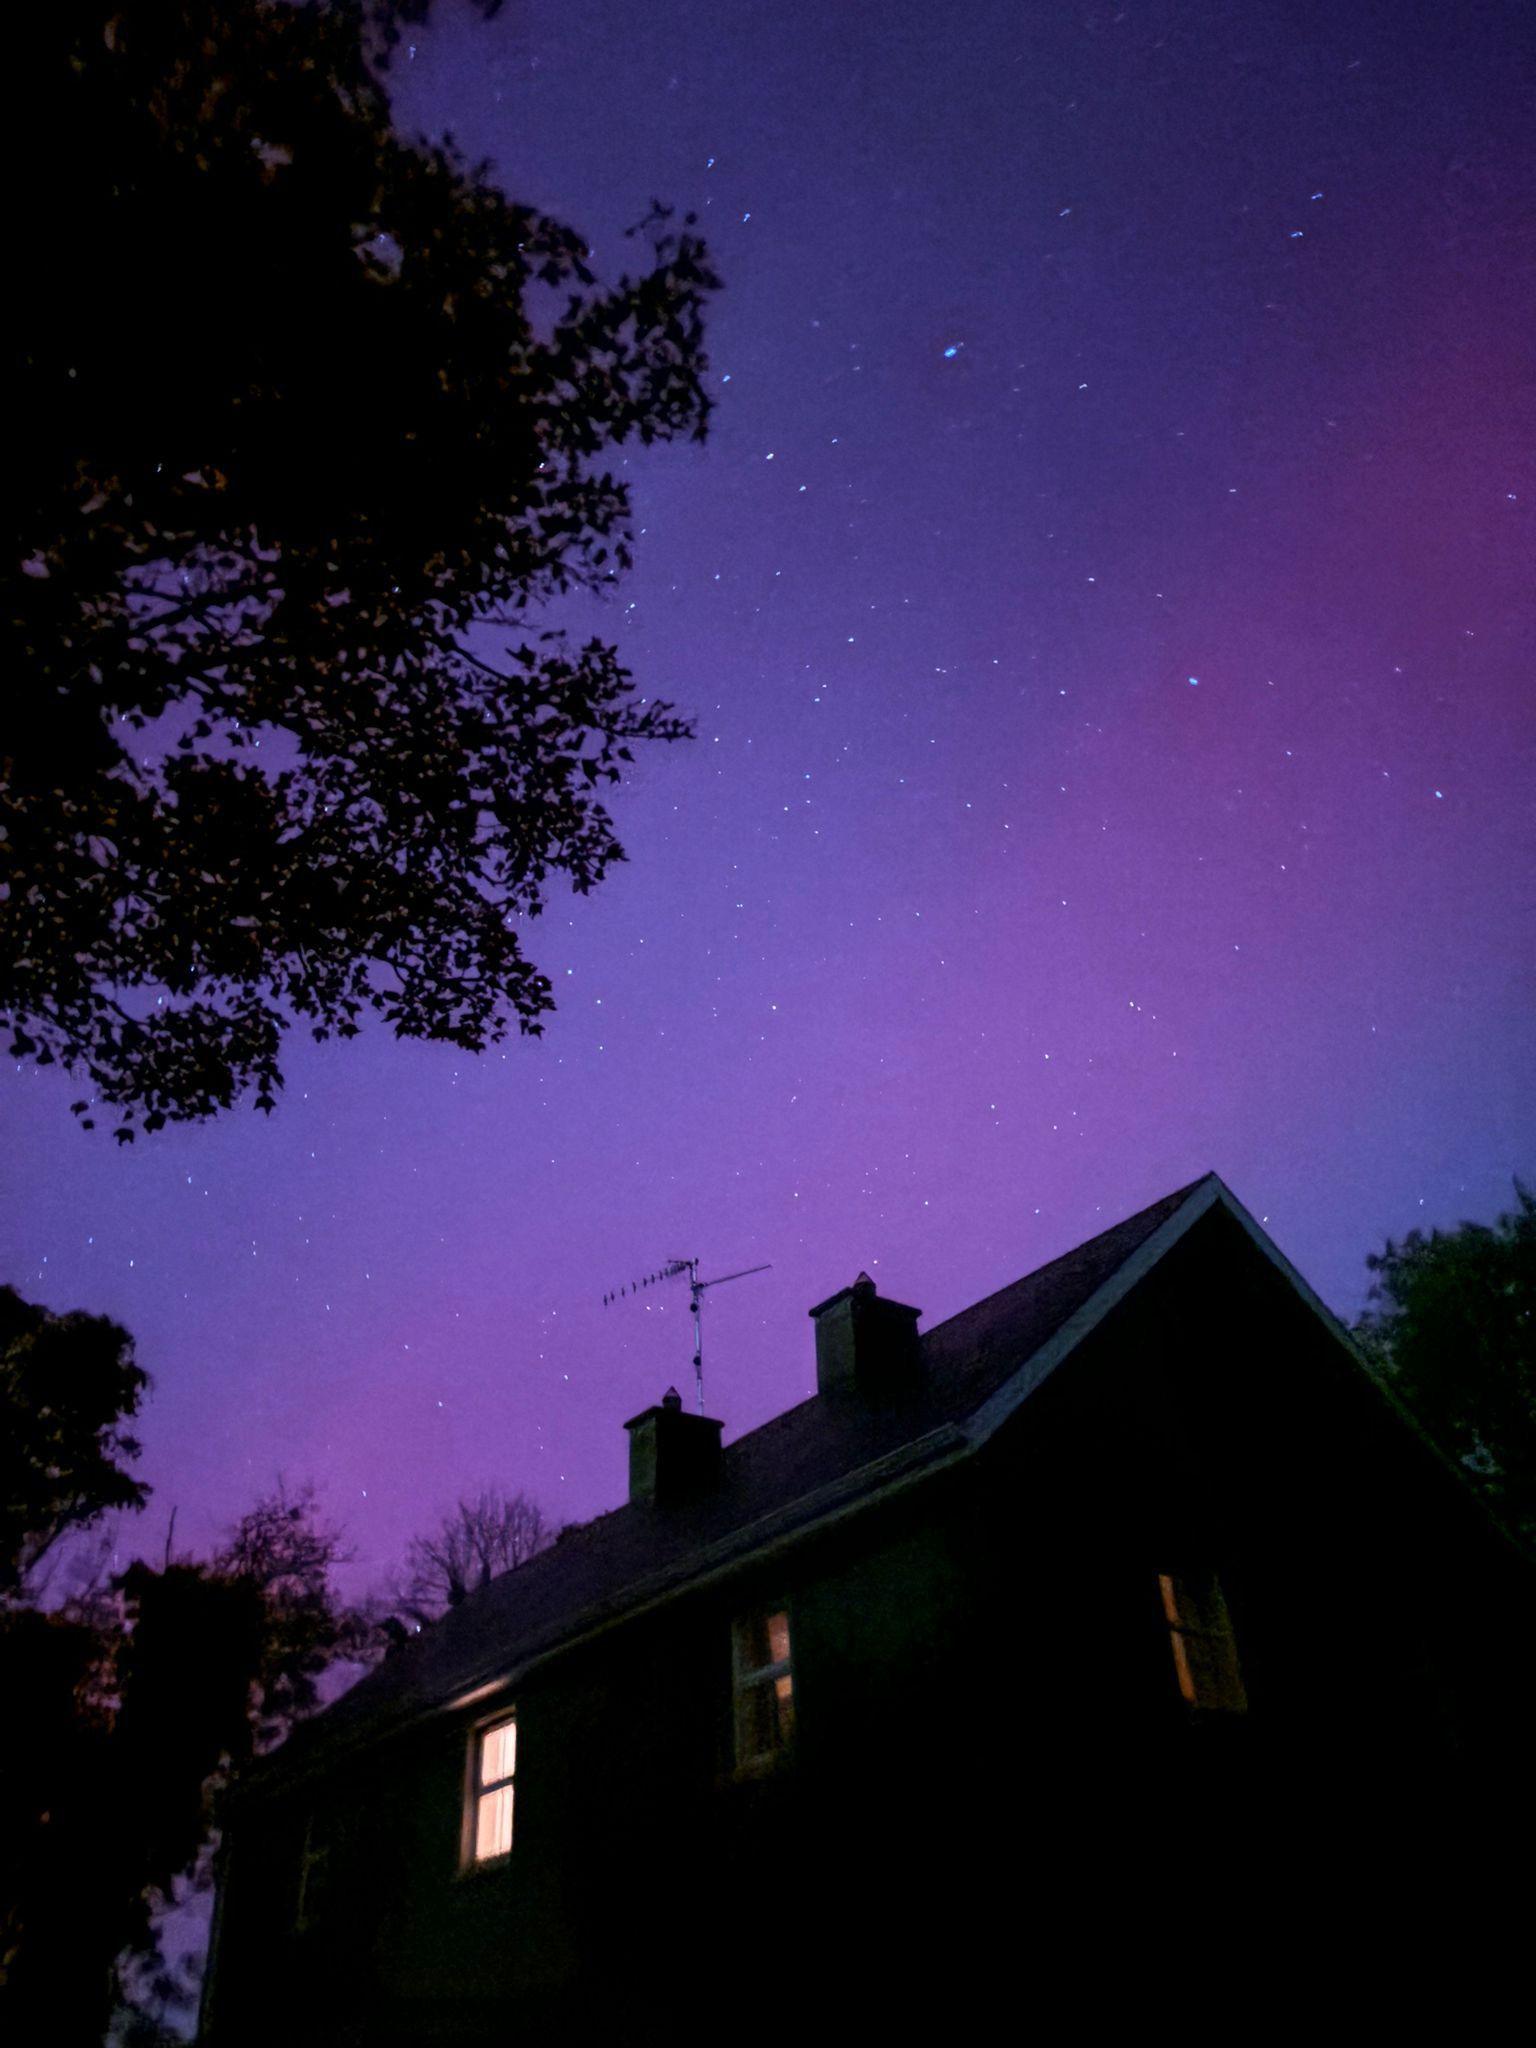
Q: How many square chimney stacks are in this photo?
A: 2